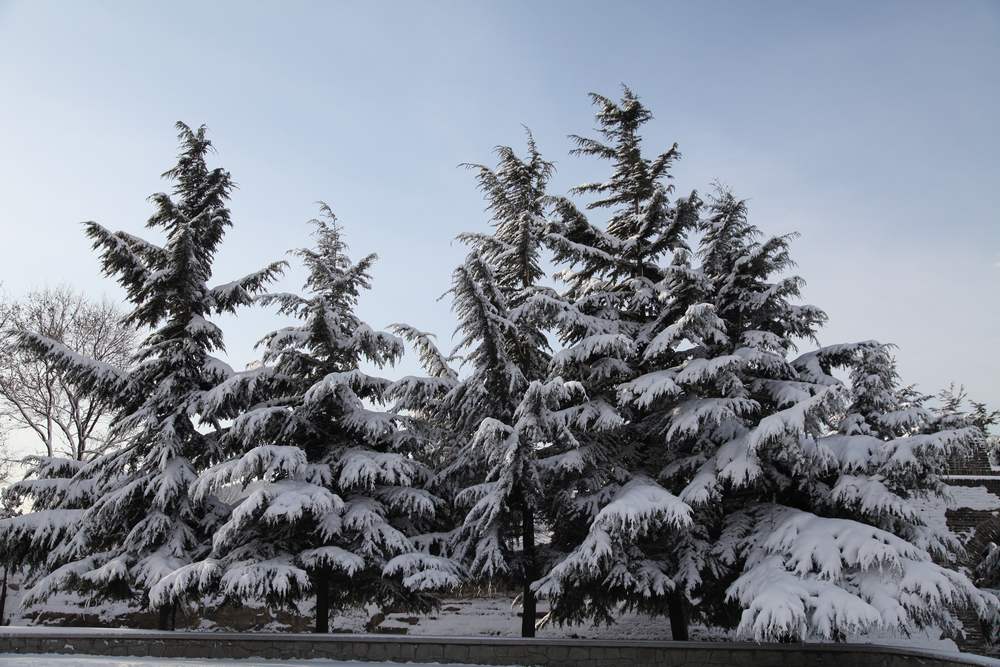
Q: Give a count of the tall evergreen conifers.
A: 5